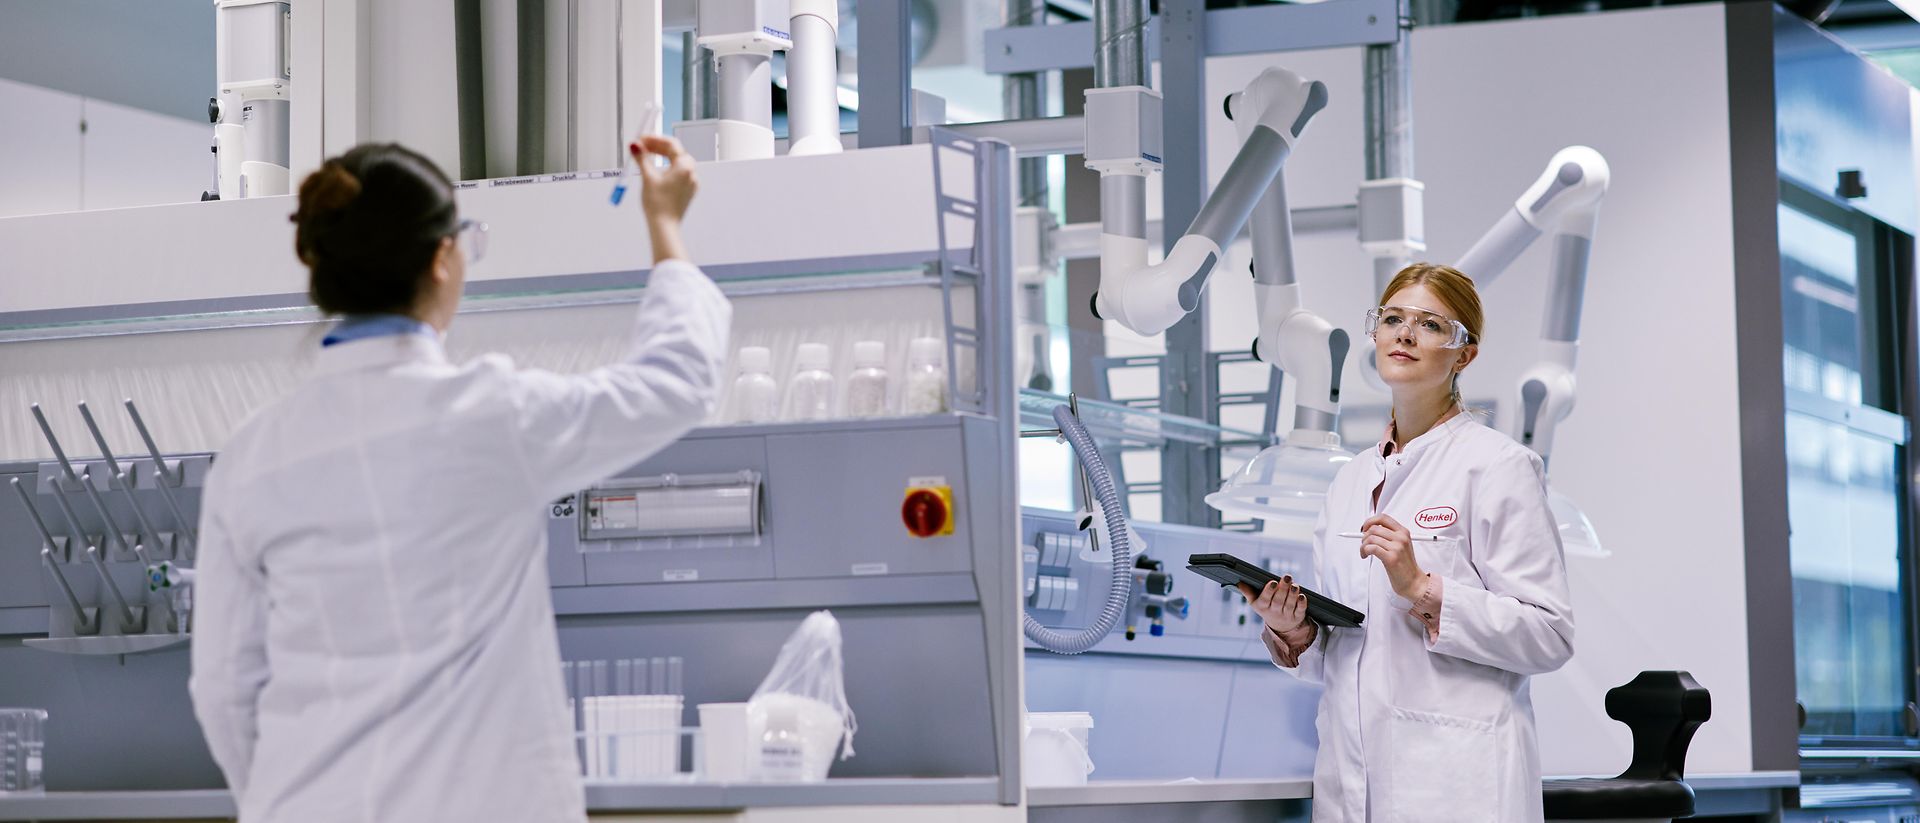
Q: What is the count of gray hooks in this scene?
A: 11